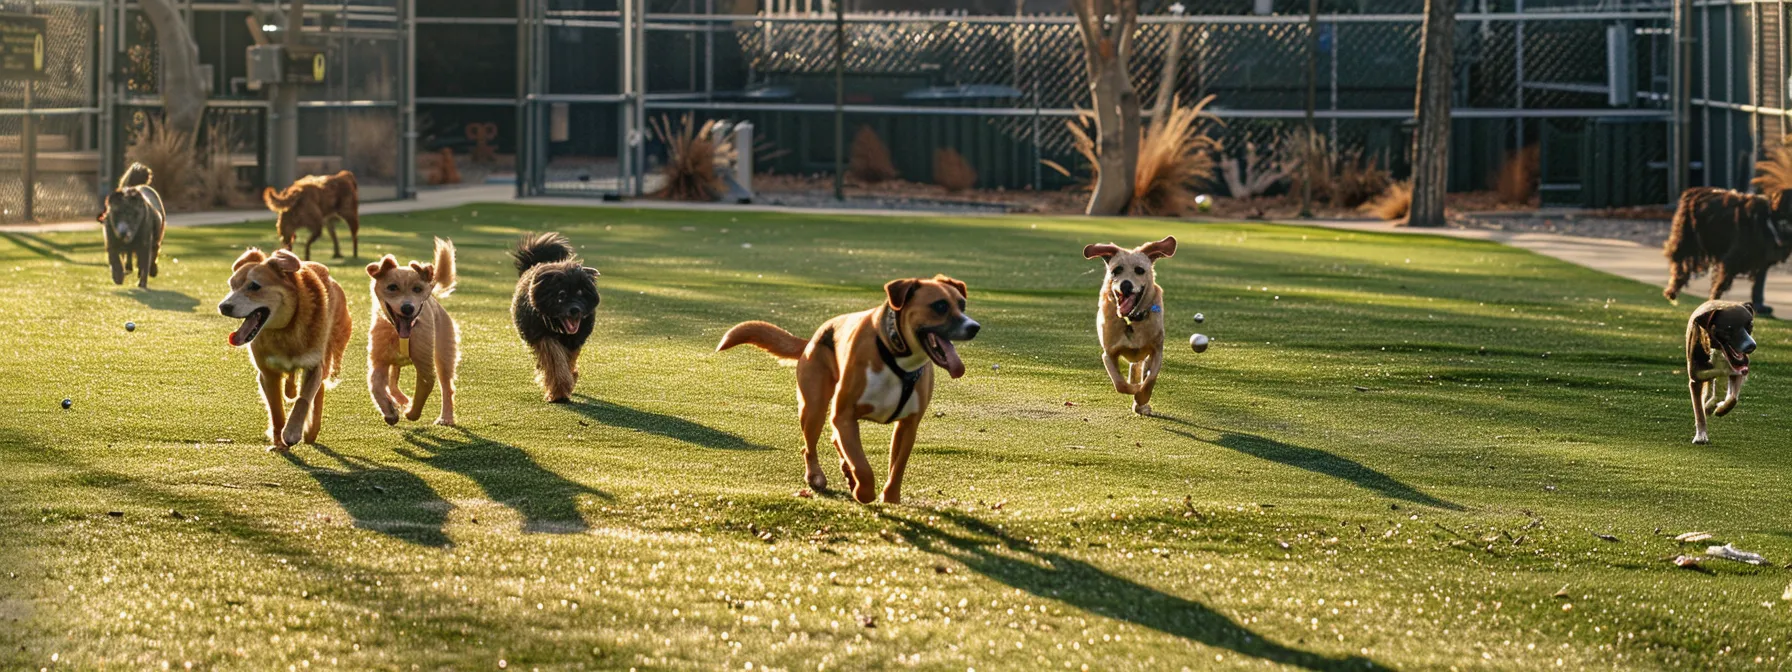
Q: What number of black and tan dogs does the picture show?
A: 1